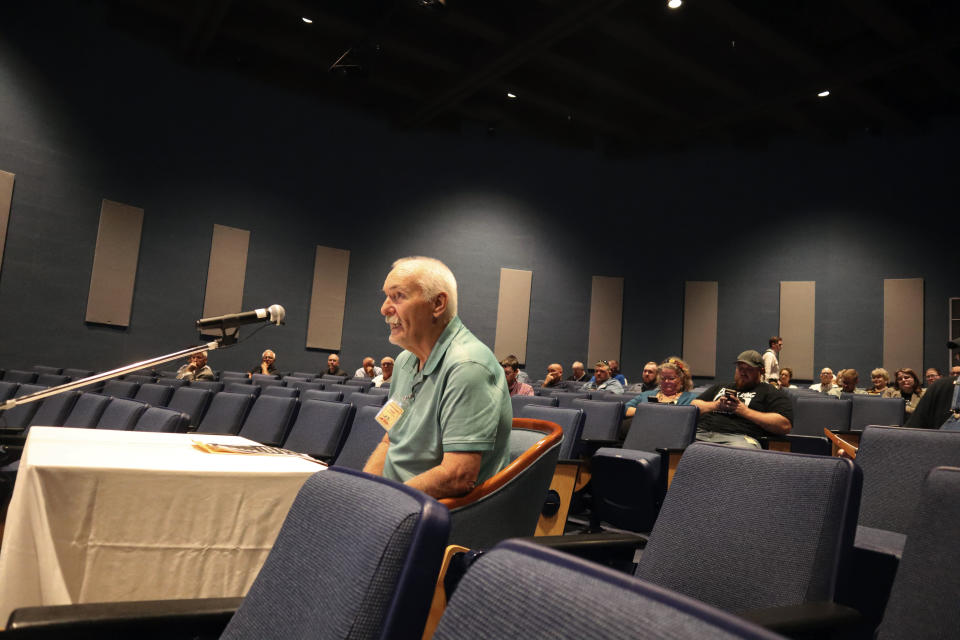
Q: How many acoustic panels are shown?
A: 9